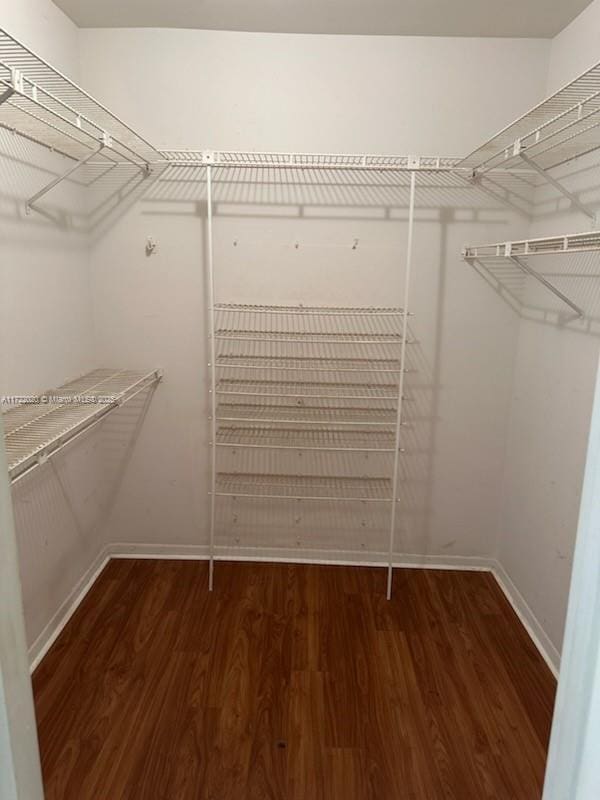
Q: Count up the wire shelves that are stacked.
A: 7